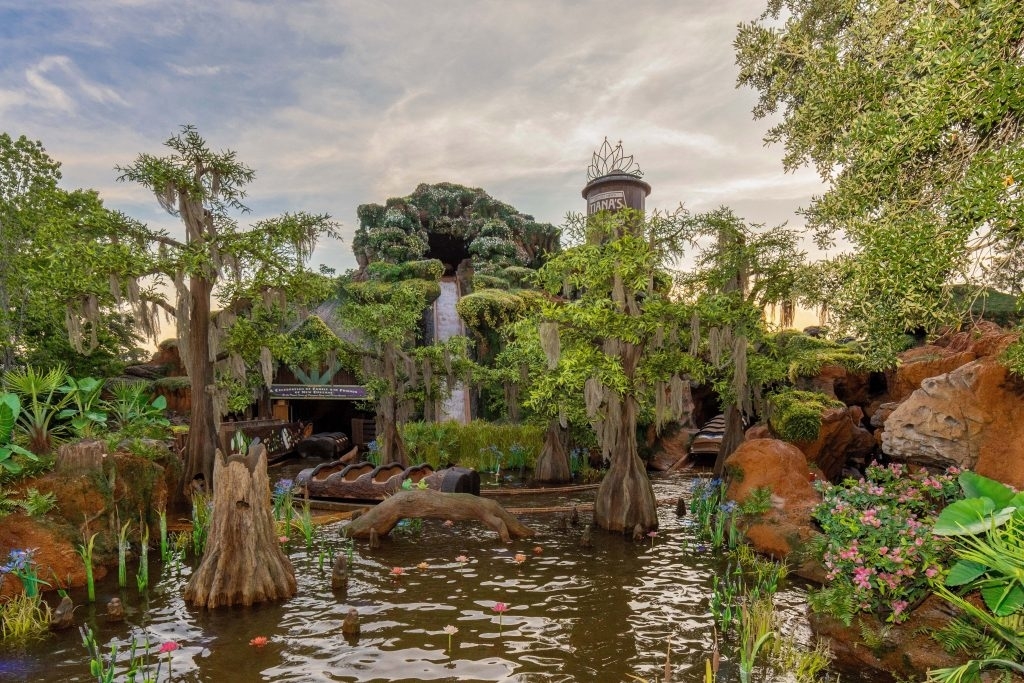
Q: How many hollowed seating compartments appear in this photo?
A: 4